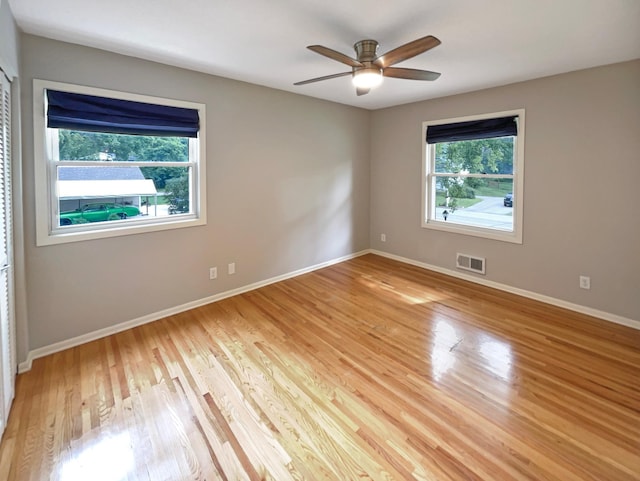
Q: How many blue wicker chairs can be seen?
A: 0